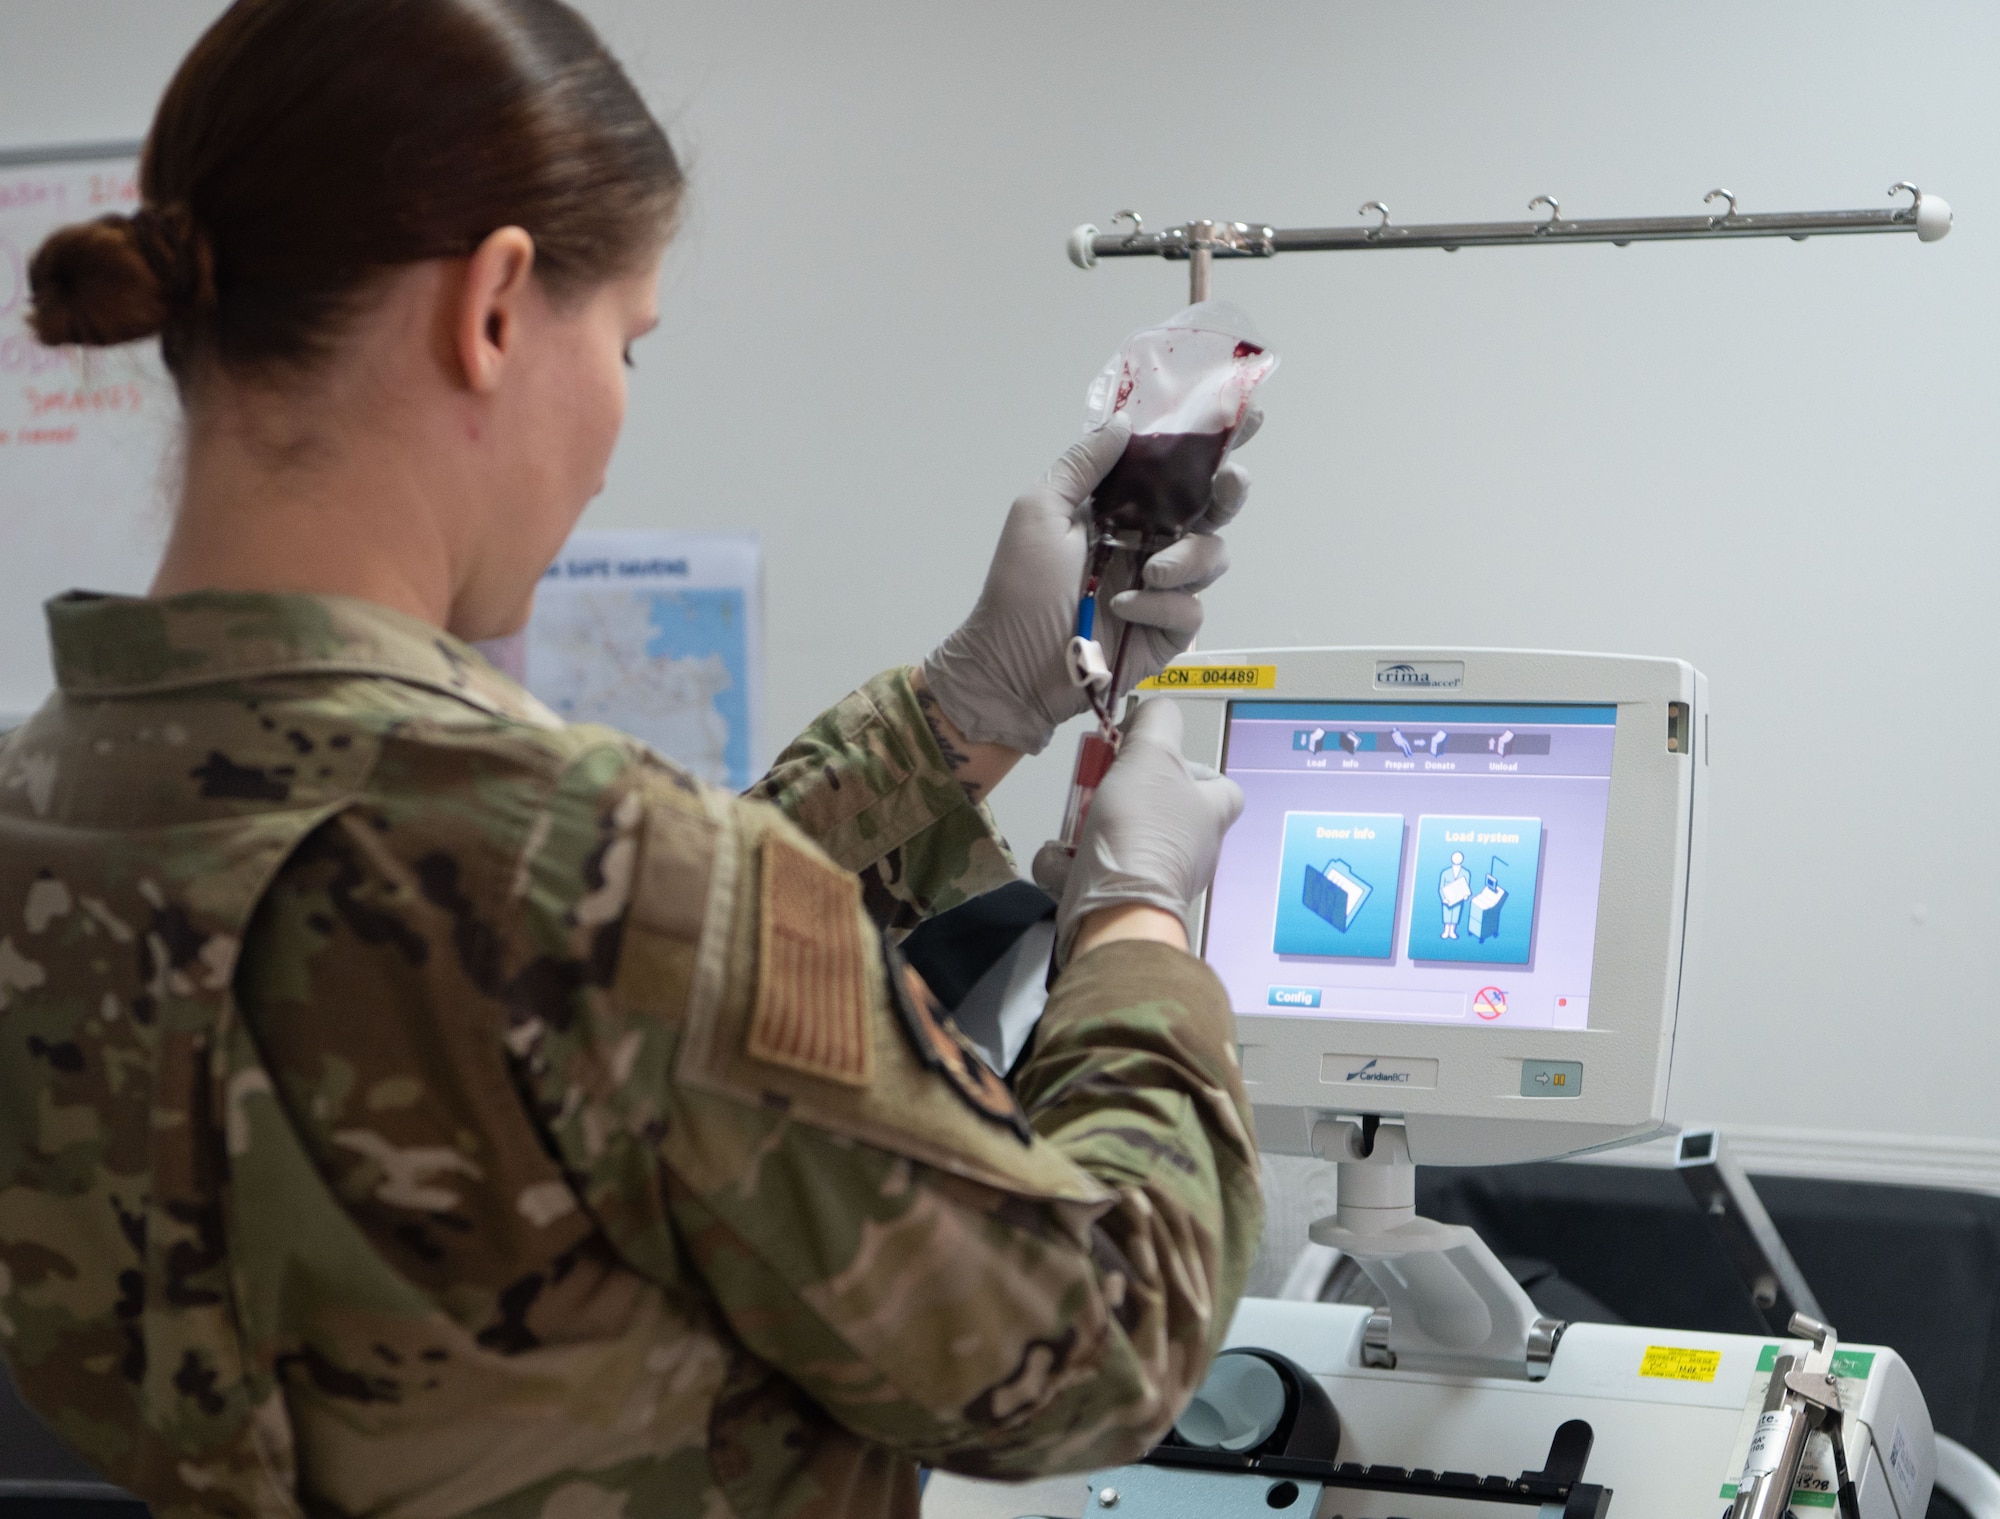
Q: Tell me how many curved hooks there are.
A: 5